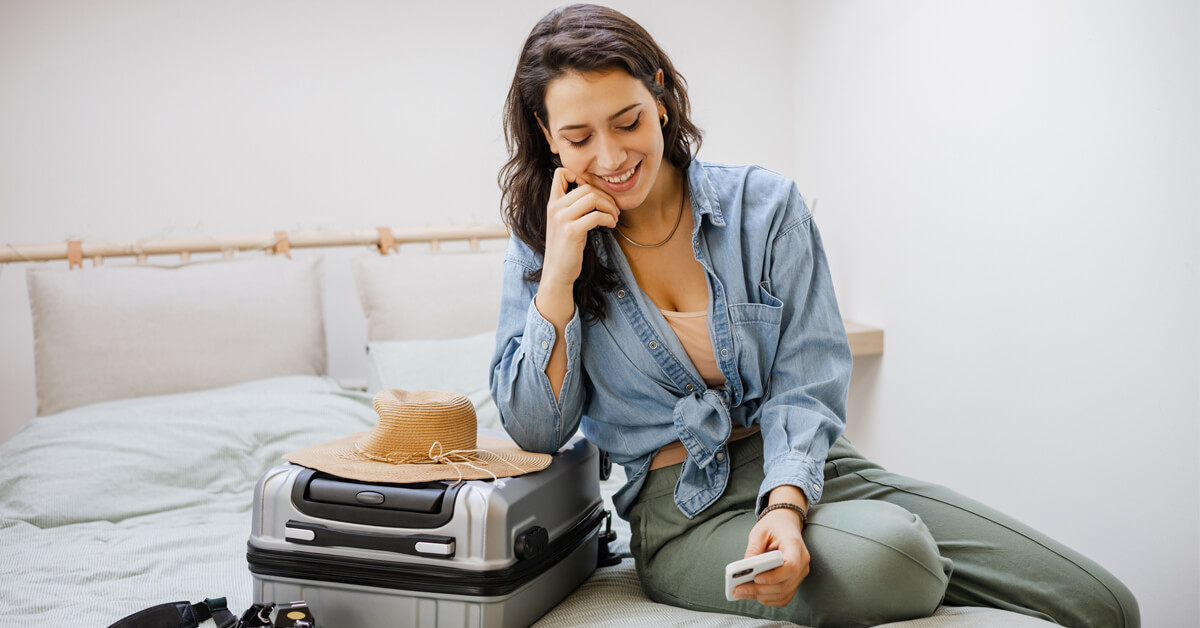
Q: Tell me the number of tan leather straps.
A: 3